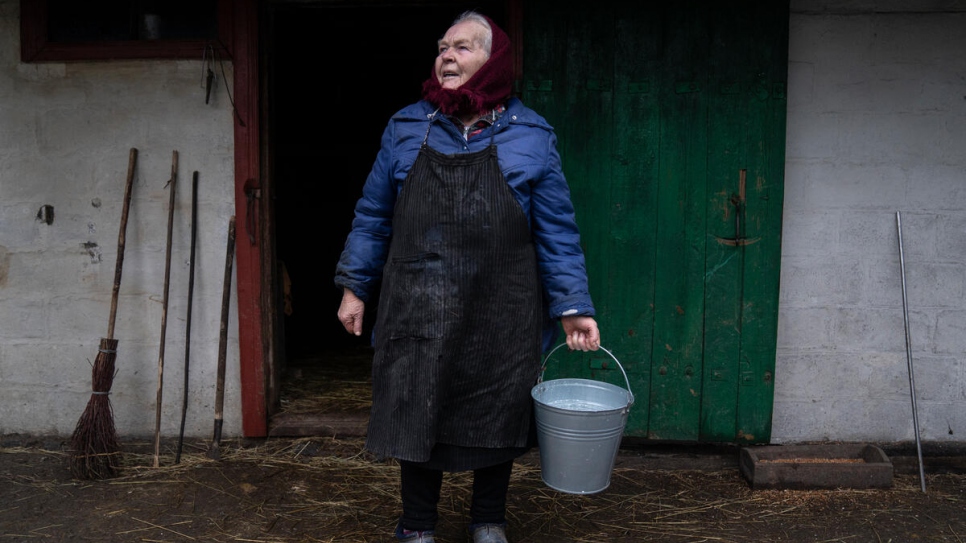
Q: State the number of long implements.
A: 5